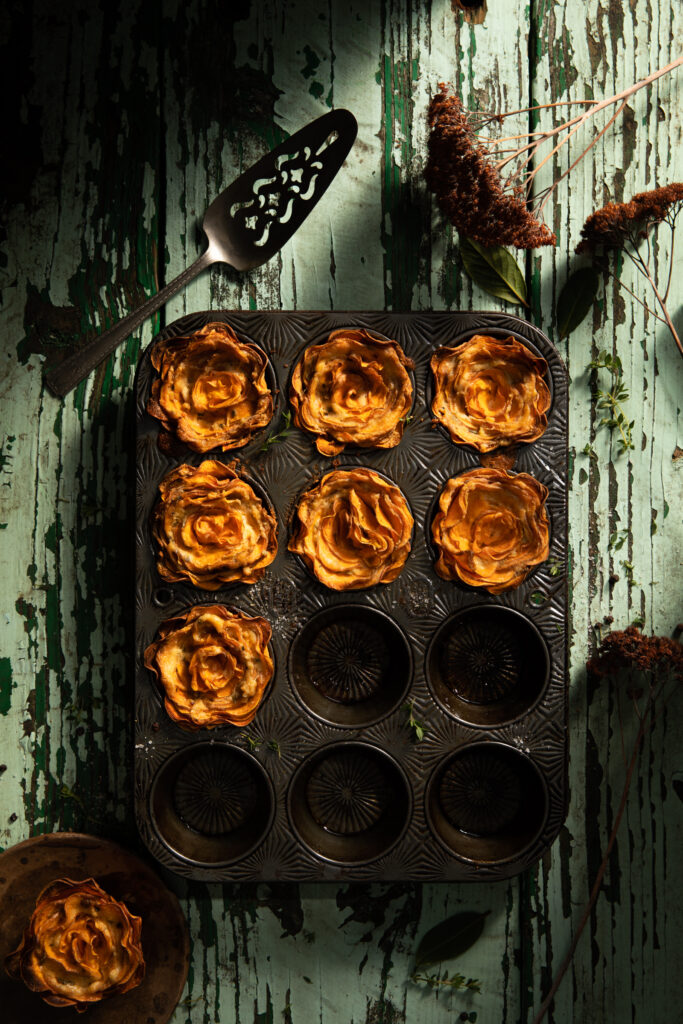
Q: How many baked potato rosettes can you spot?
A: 8